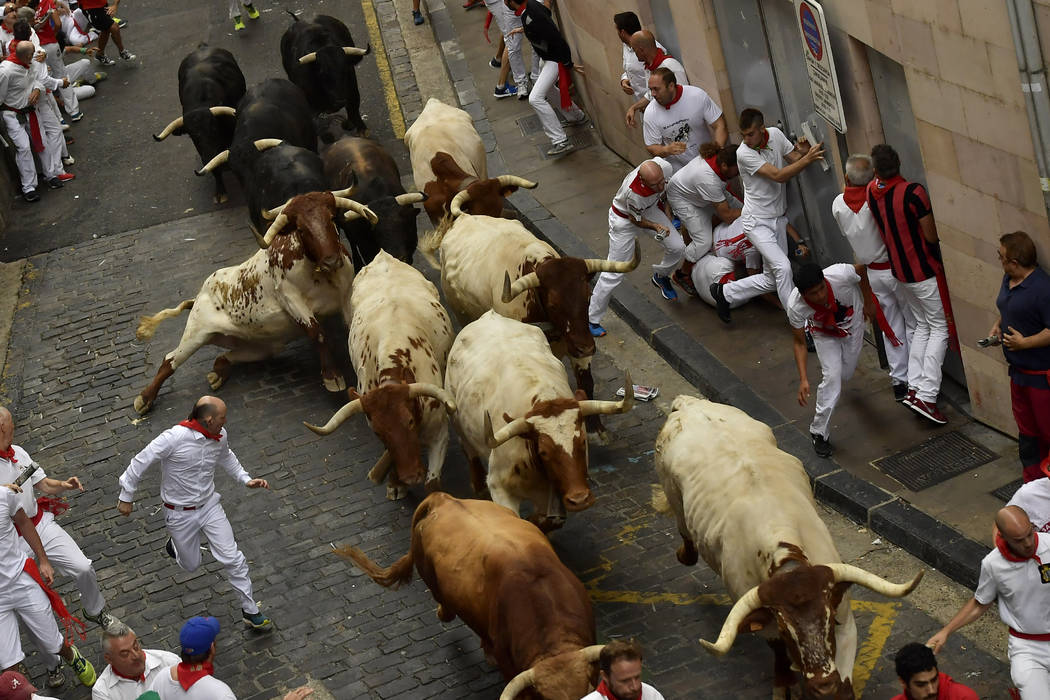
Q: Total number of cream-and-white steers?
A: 6